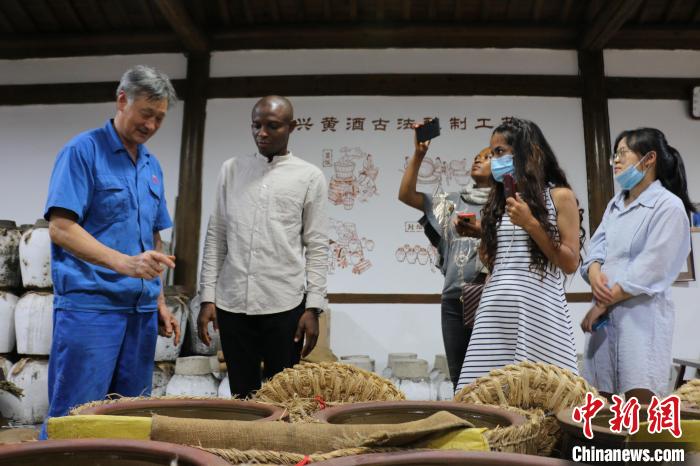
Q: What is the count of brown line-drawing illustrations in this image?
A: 4